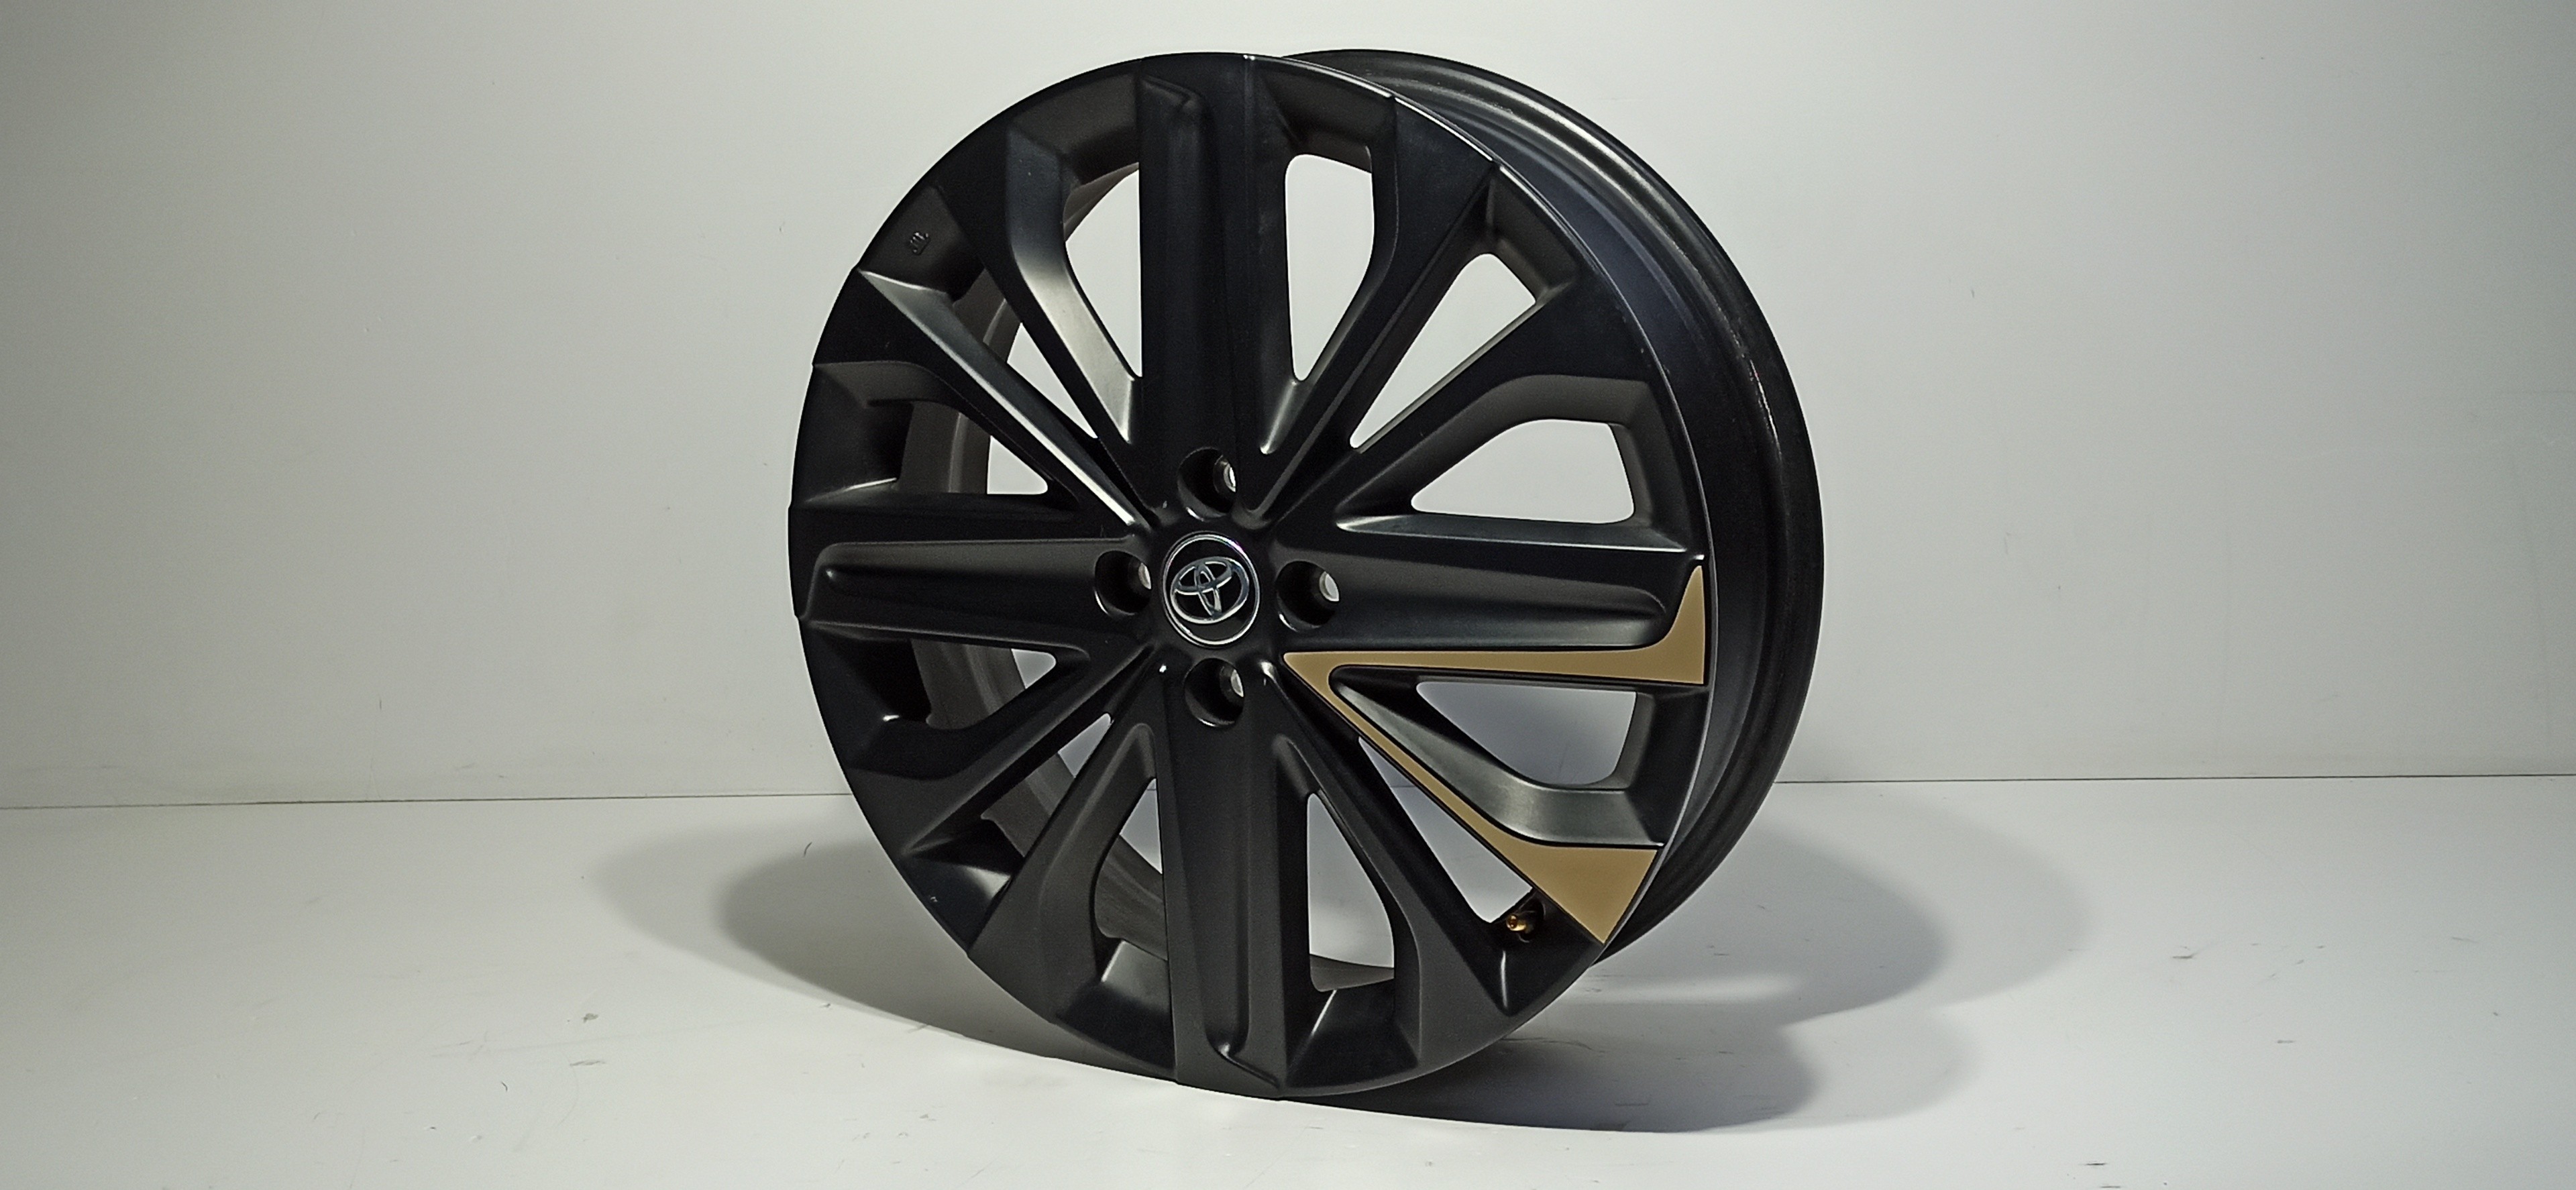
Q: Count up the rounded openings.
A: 4